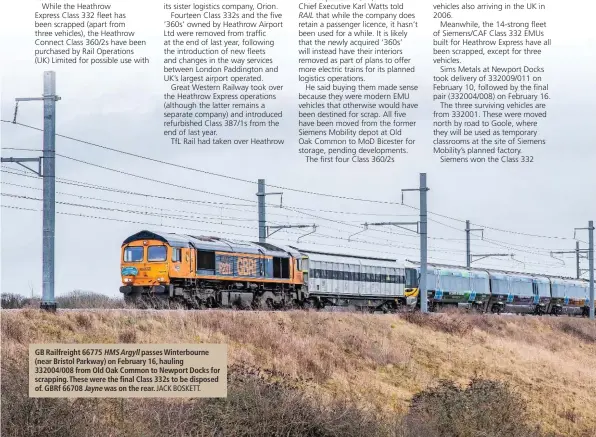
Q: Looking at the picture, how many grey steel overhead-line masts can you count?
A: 6